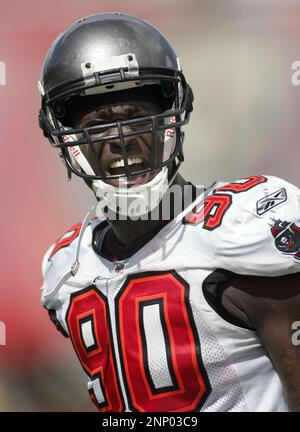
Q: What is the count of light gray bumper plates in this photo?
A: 1